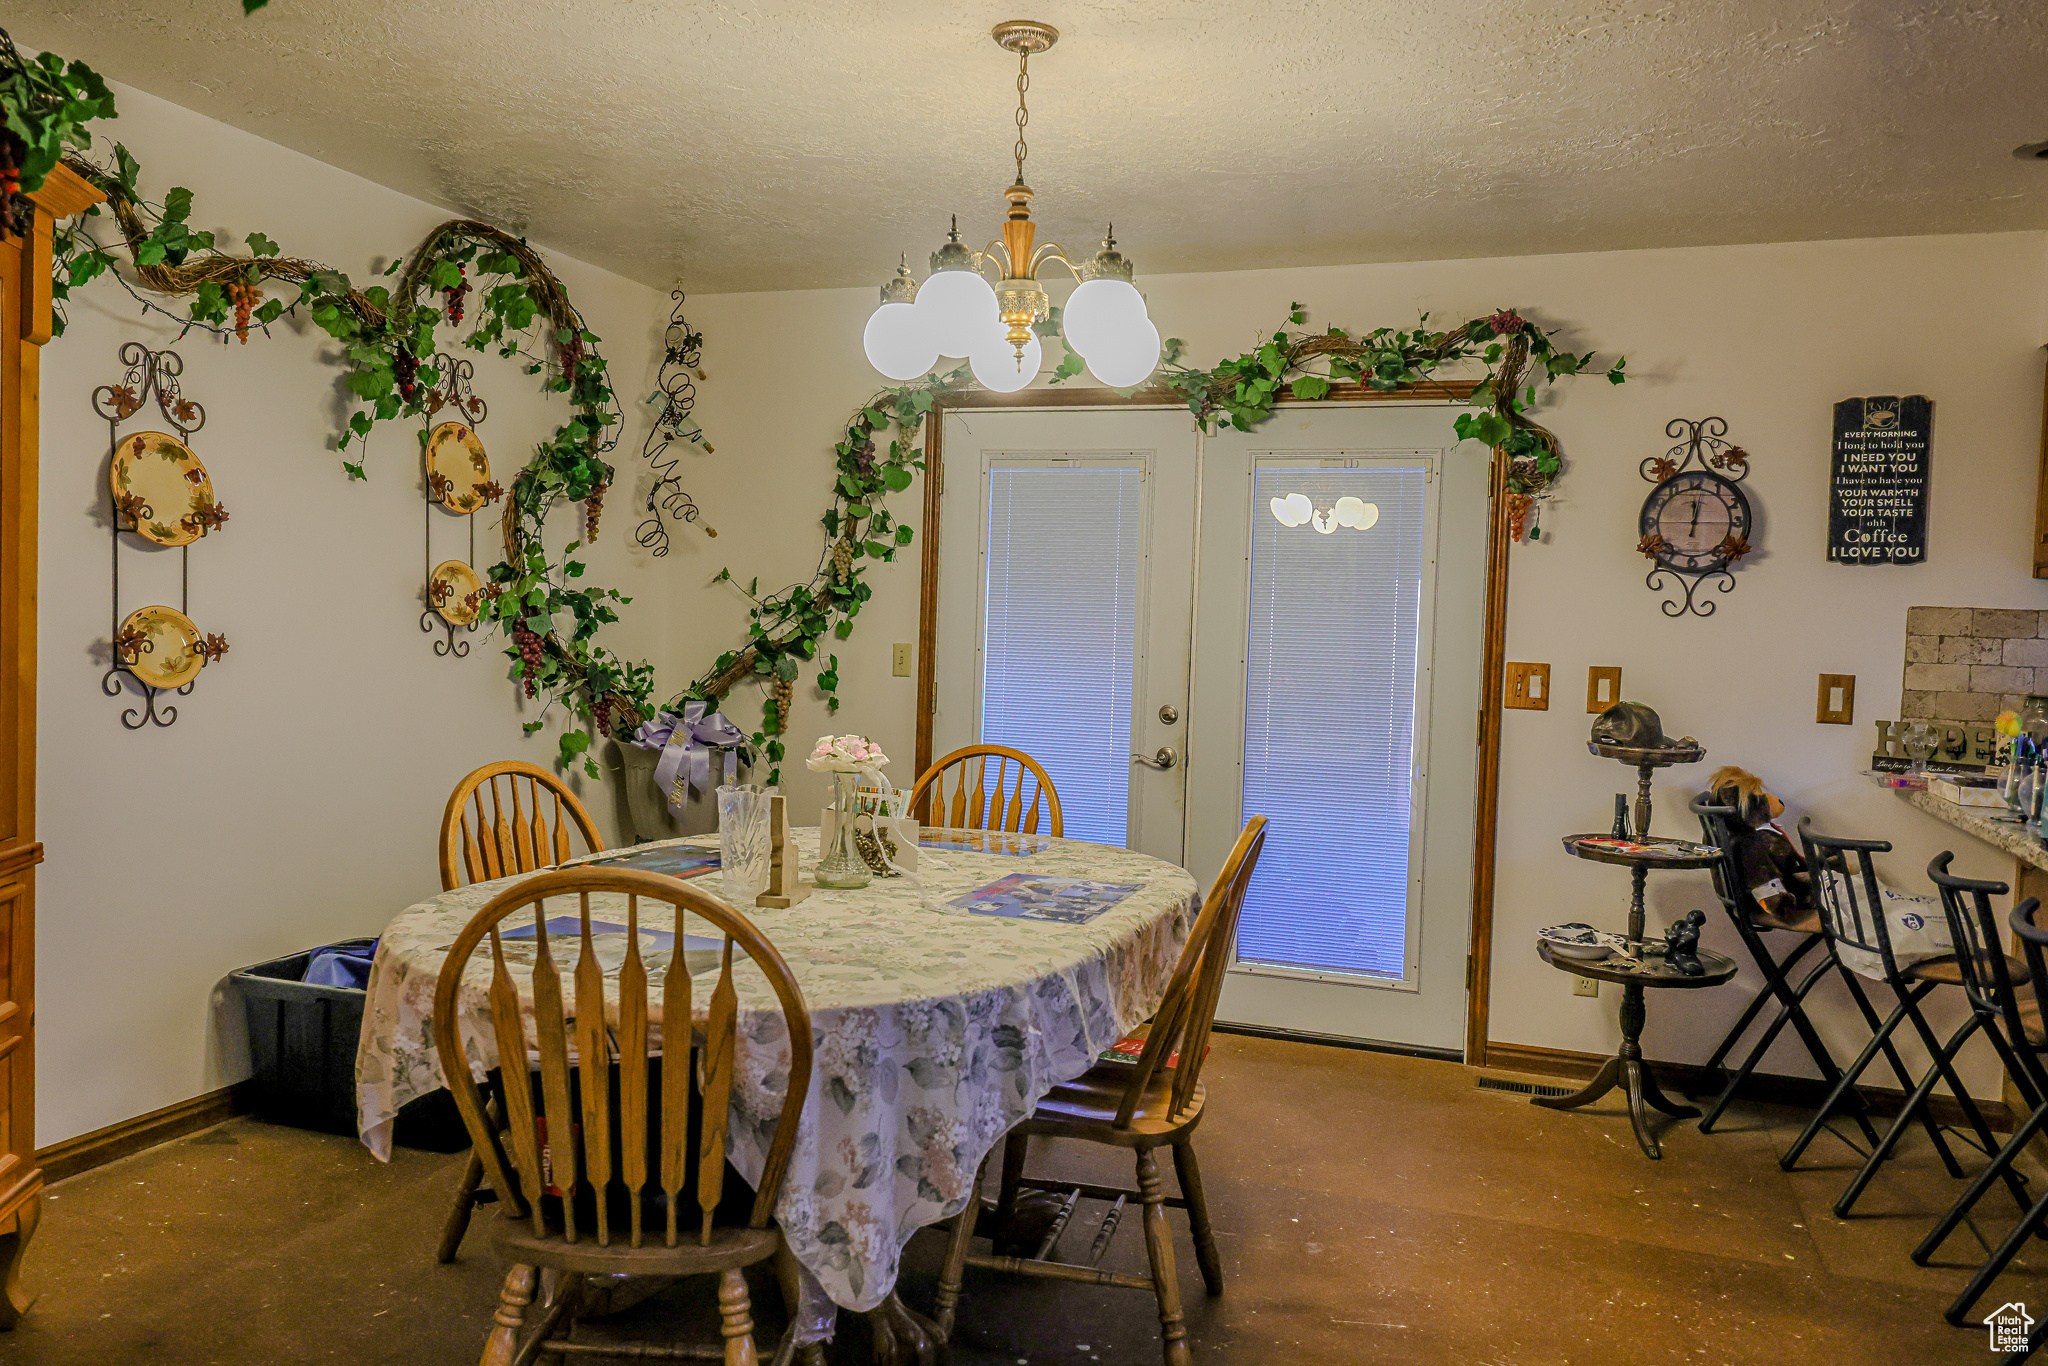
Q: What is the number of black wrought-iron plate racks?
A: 2